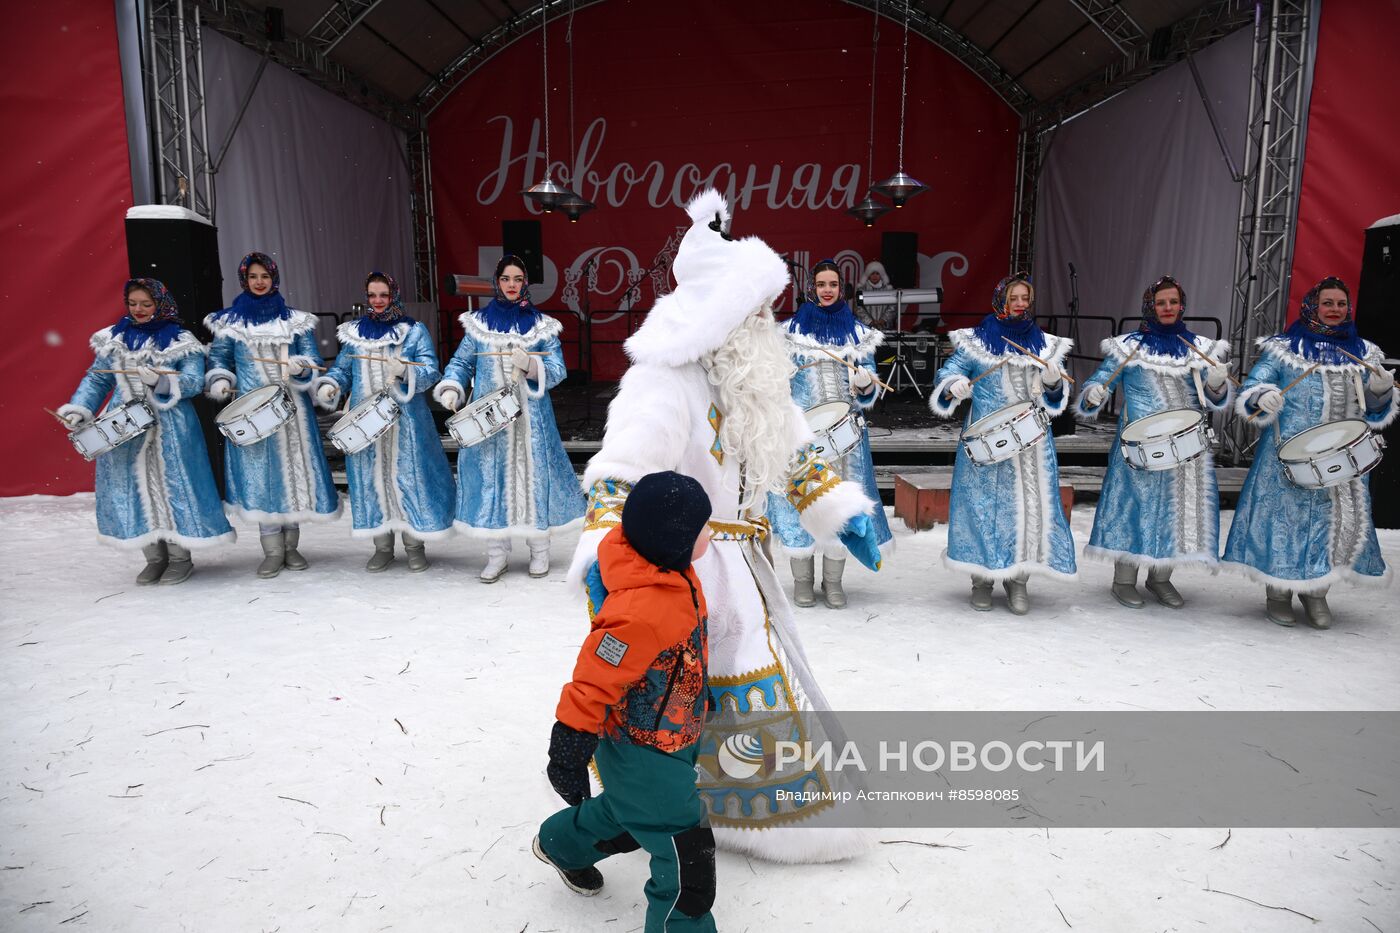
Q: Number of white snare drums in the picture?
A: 8